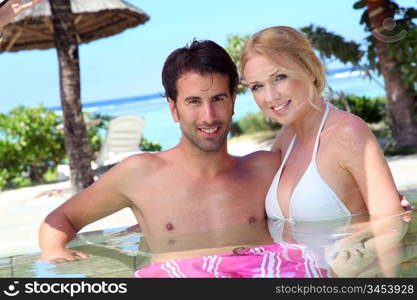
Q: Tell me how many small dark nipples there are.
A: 2